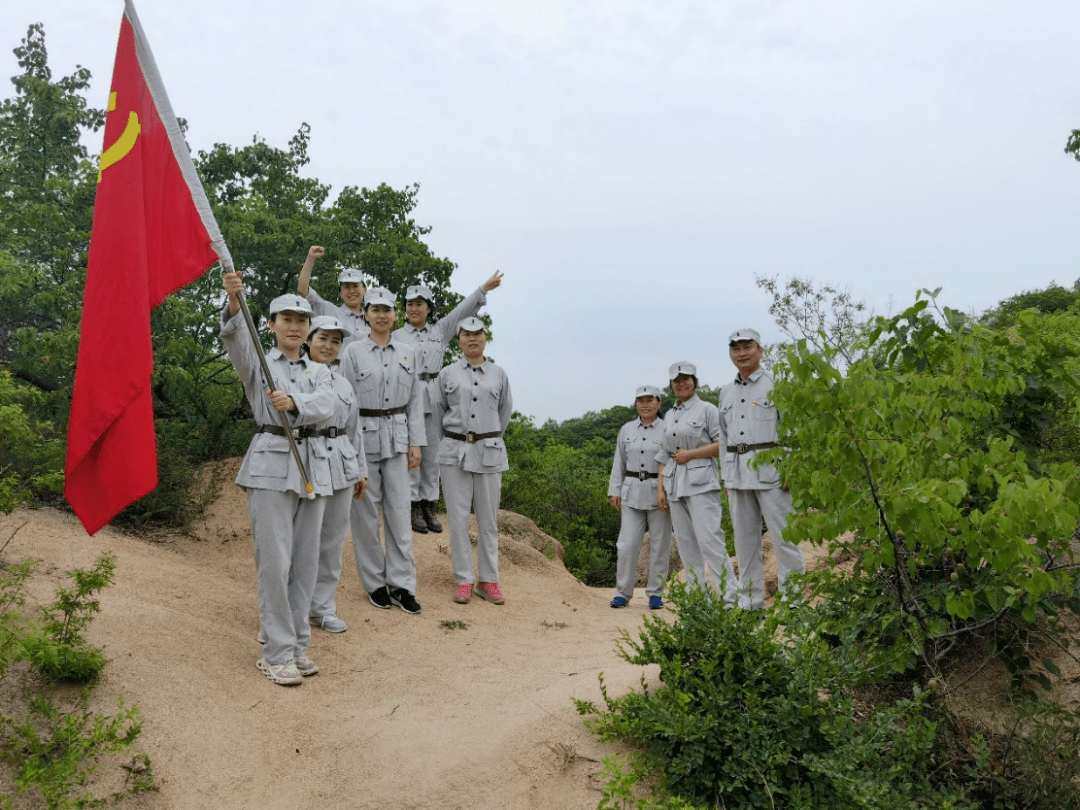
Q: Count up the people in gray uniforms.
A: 9